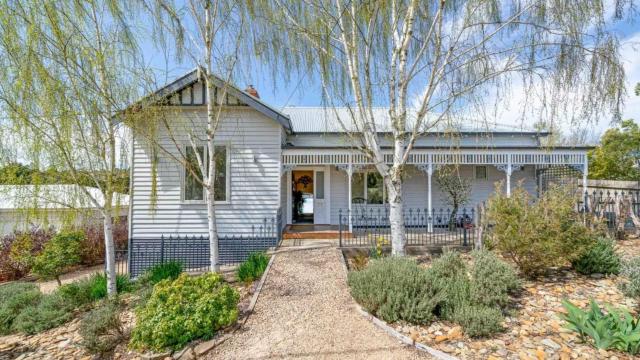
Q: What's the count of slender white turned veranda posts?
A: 4